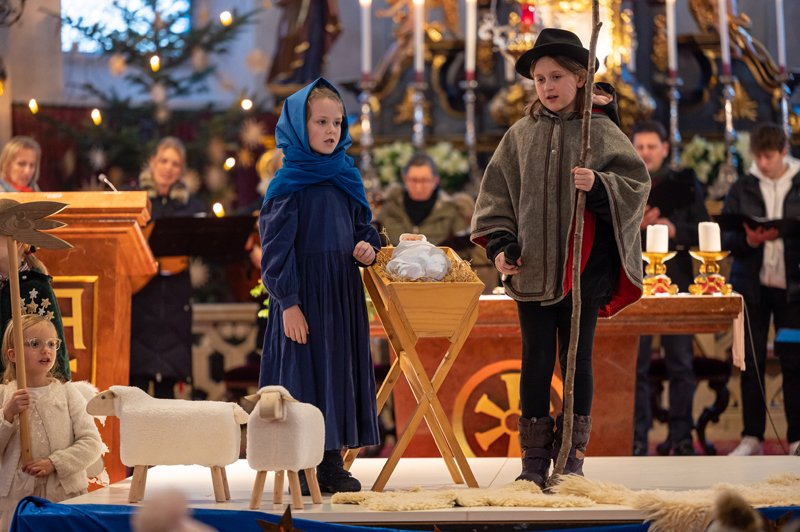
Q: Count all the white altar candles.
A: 8